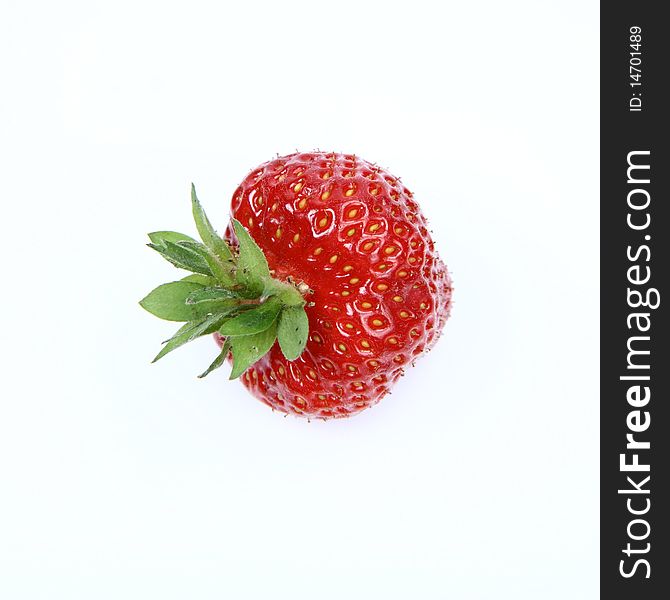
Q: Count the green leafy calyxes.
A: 1